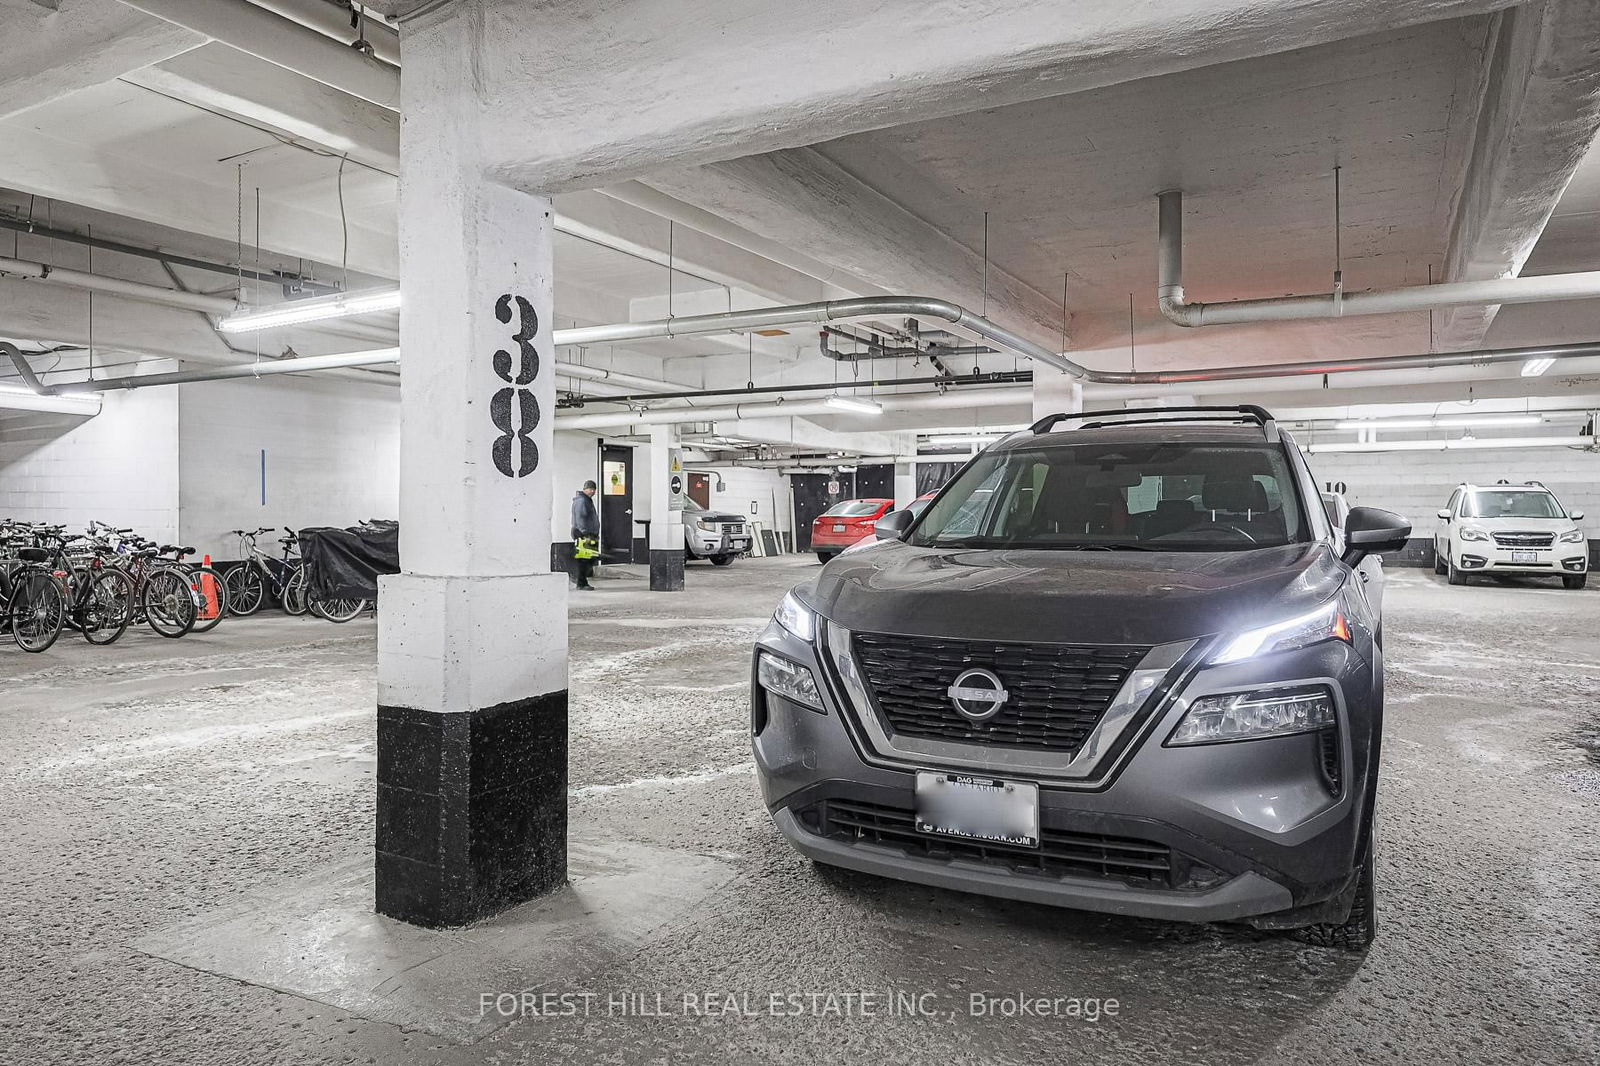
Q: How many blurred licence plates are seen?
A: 1